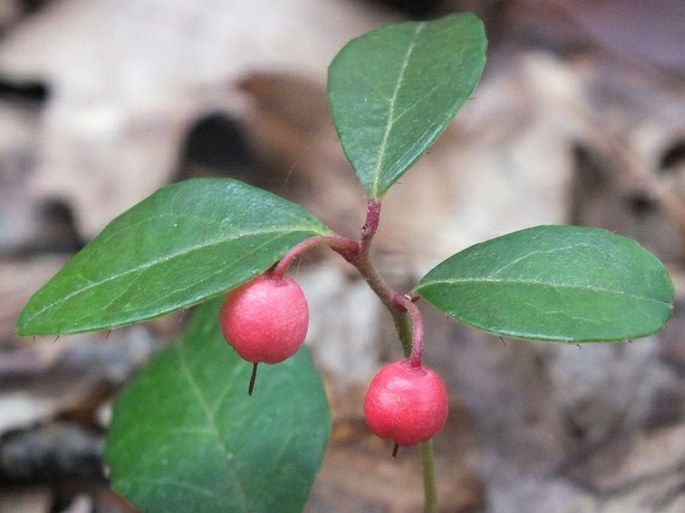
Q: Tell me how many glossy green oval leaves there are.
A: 4